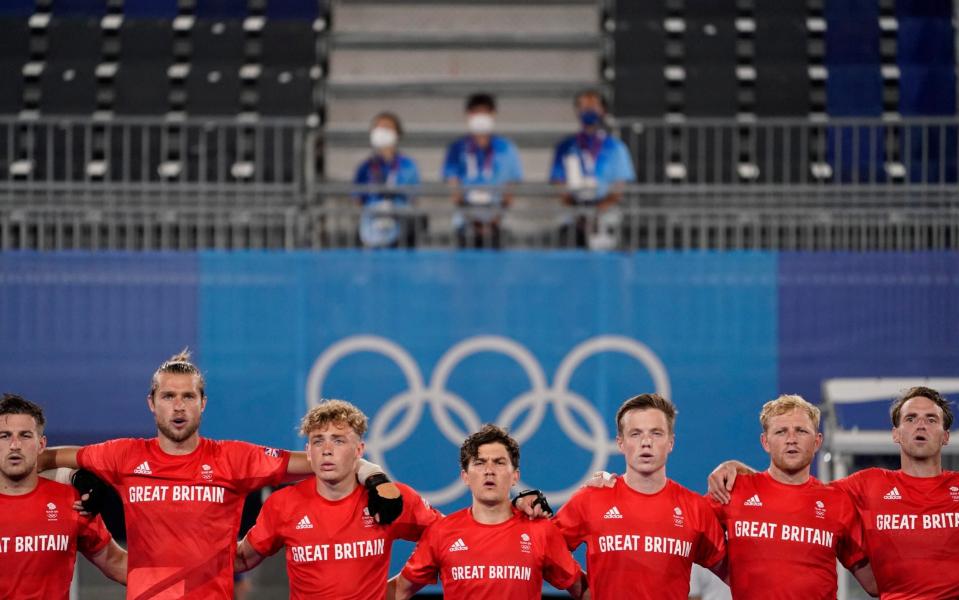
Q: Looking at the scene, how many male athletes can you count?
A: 7